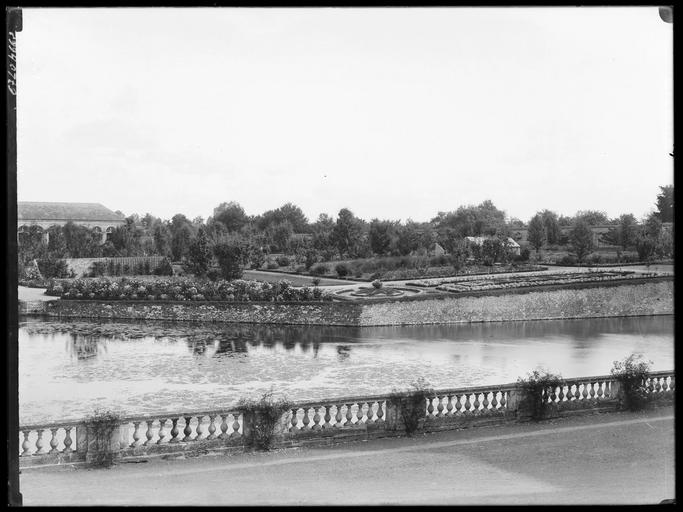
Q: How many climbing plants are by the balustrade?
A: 5